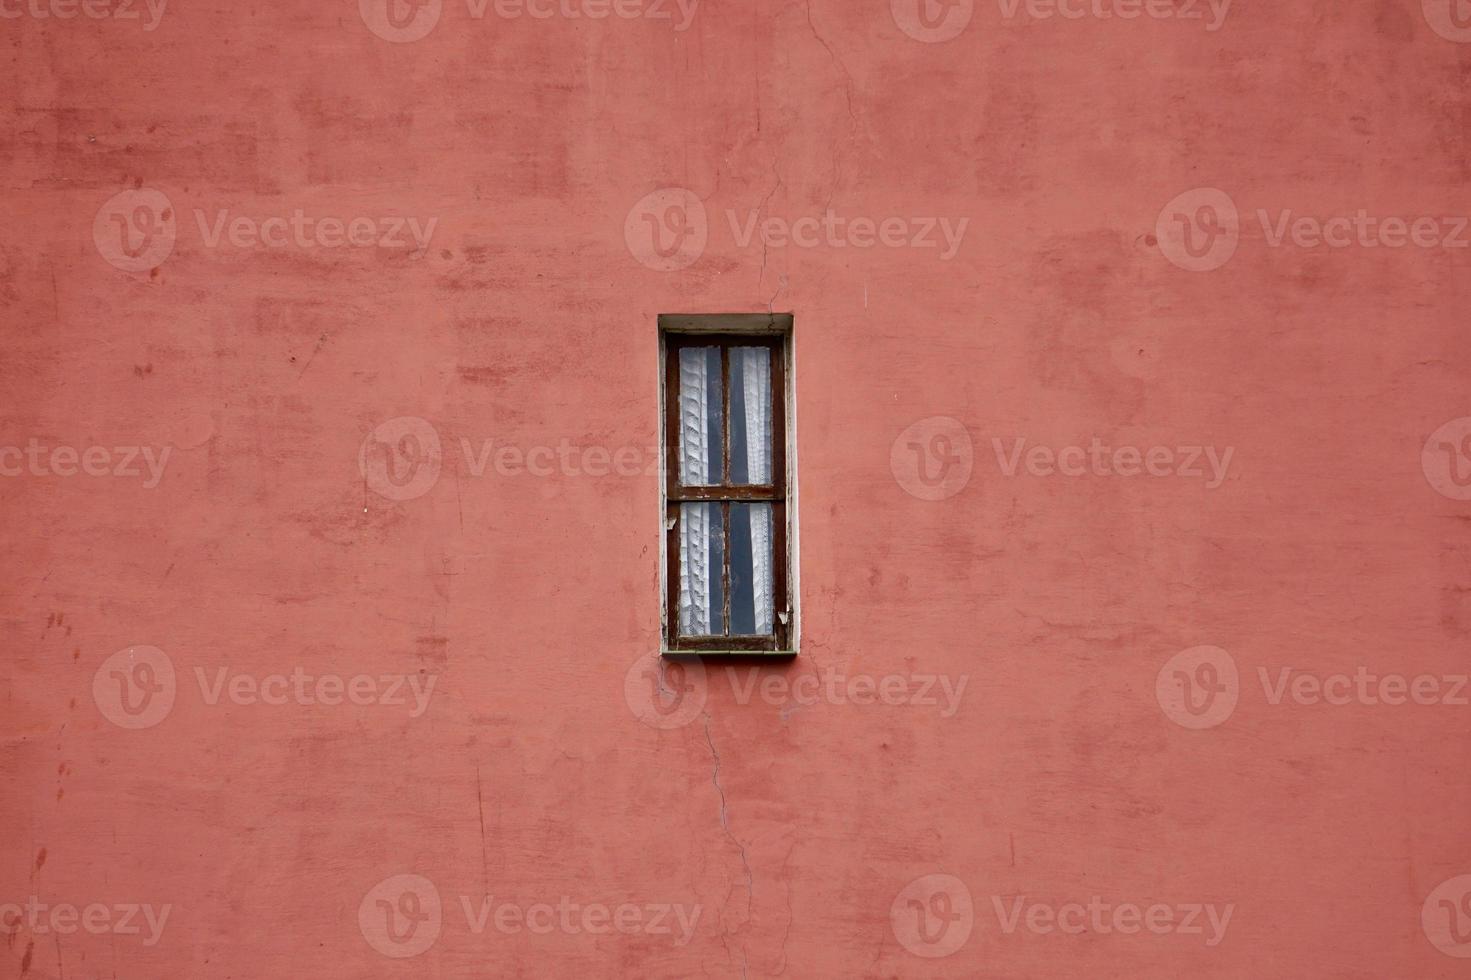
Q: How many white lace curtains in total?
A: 2